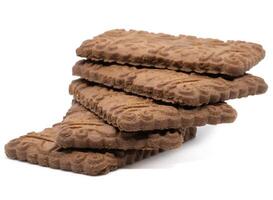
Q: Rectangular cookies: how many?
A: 5